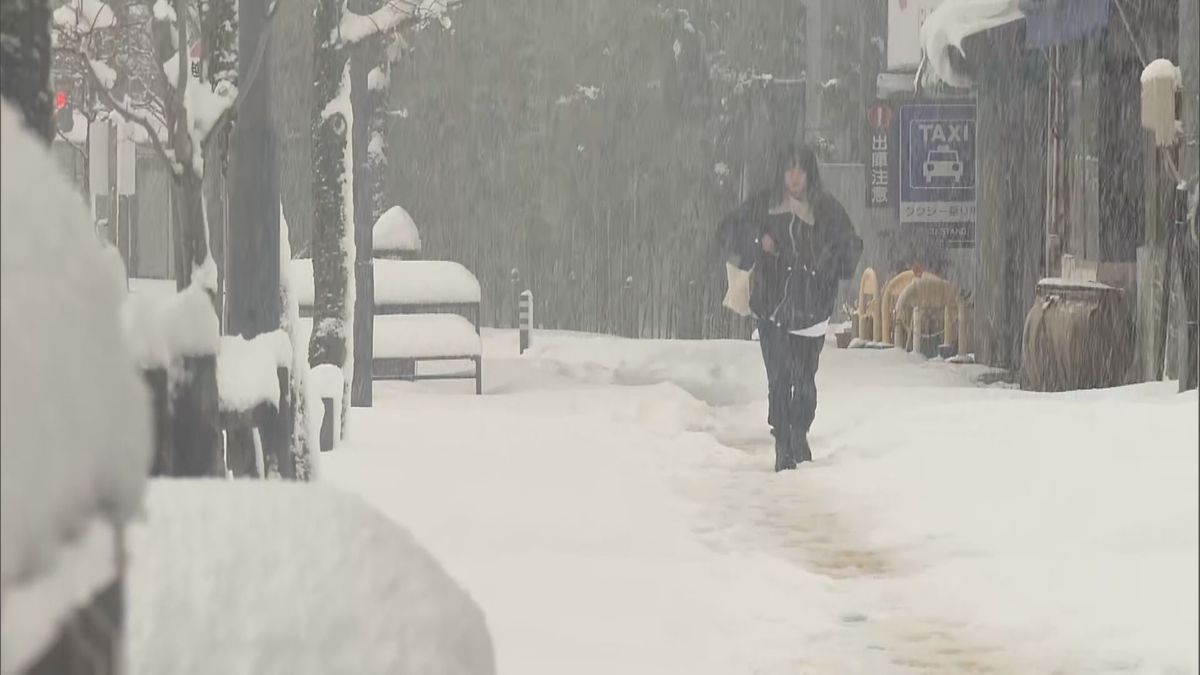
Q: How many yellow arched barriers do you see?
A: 3